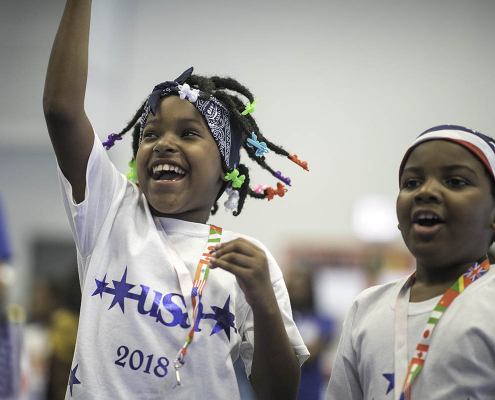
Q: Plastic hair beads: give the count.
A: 11